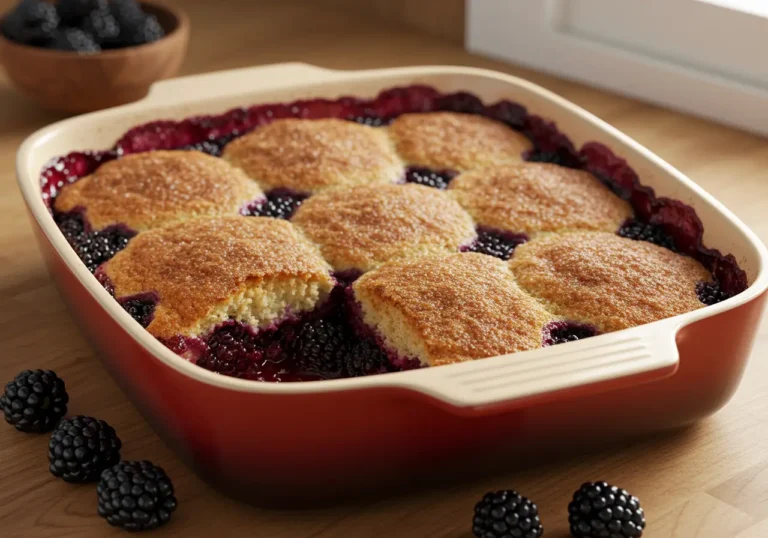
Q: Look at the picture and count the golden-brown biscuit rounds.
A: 8